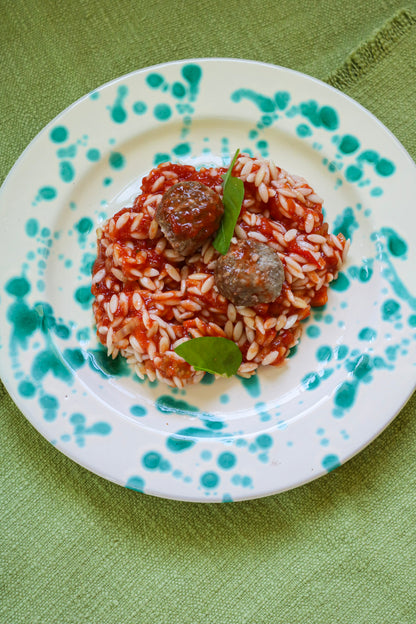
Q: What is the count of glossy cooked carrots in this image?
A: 0